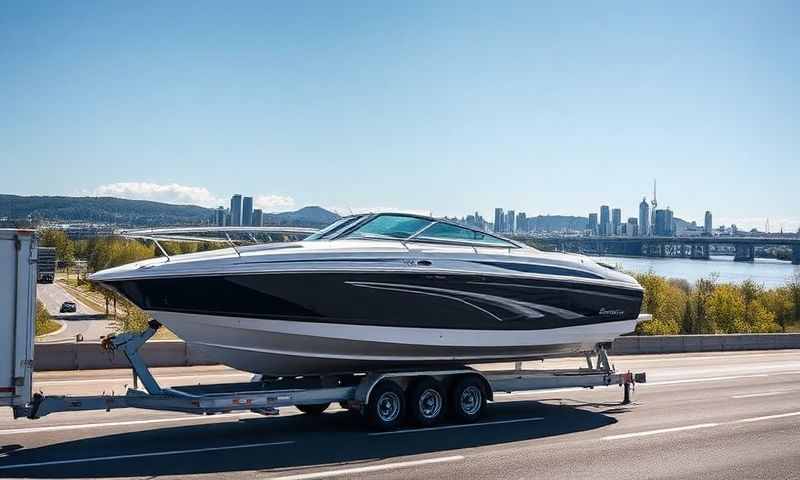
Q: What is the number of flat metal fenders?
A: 1